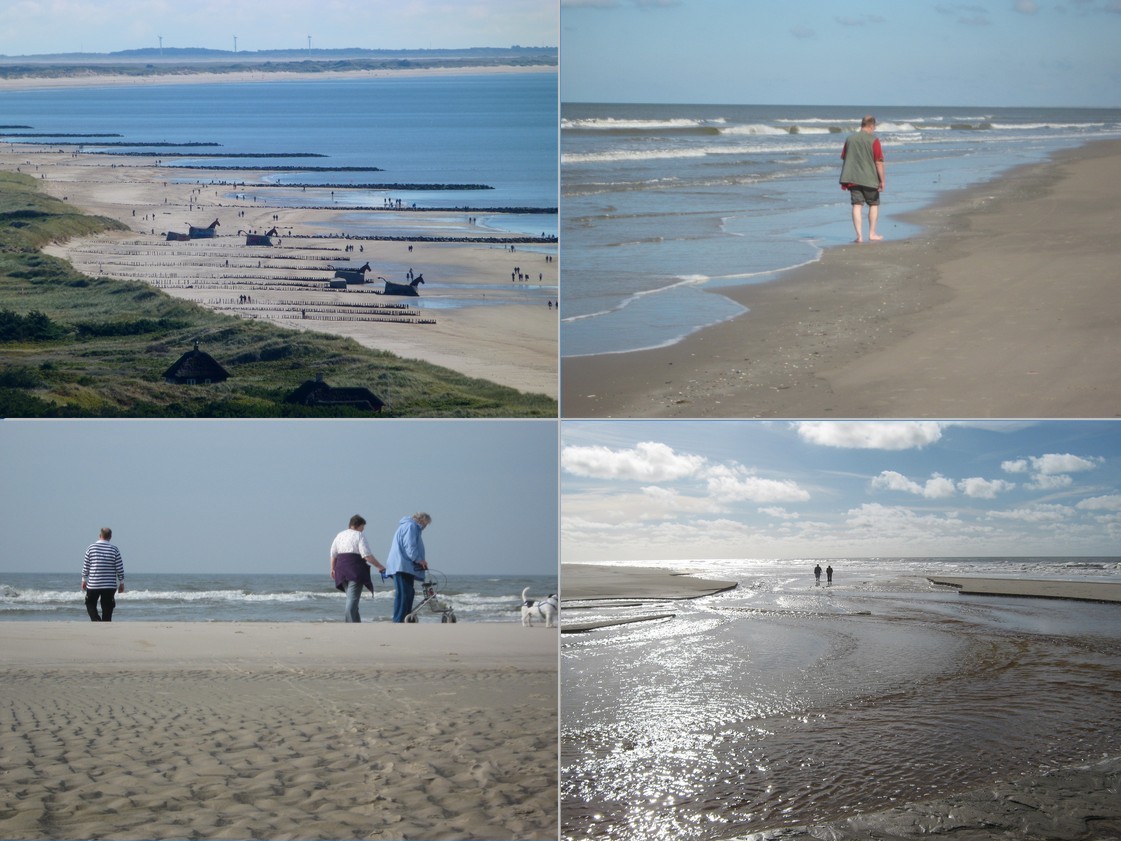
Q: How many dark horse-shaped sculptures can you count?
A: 4